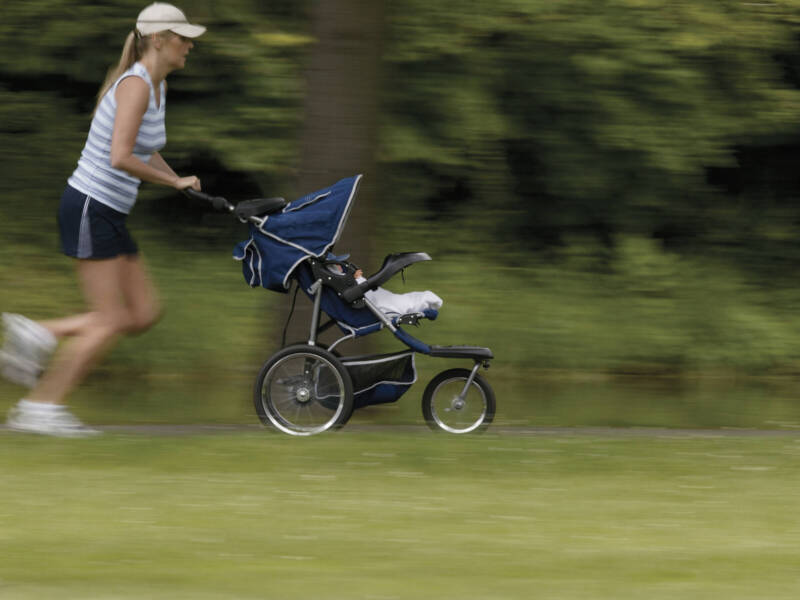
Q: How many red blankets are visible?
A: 0